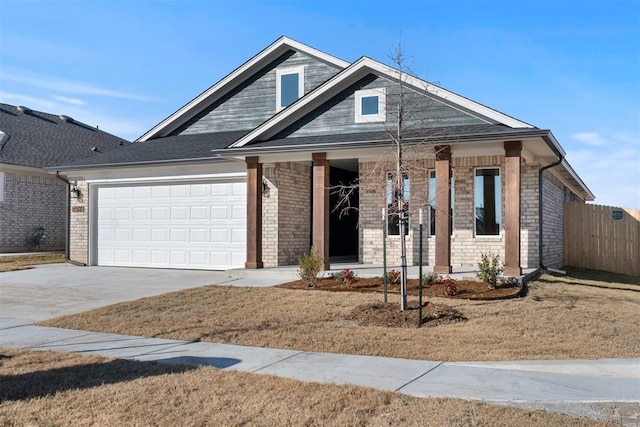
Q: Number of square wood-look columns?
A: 4